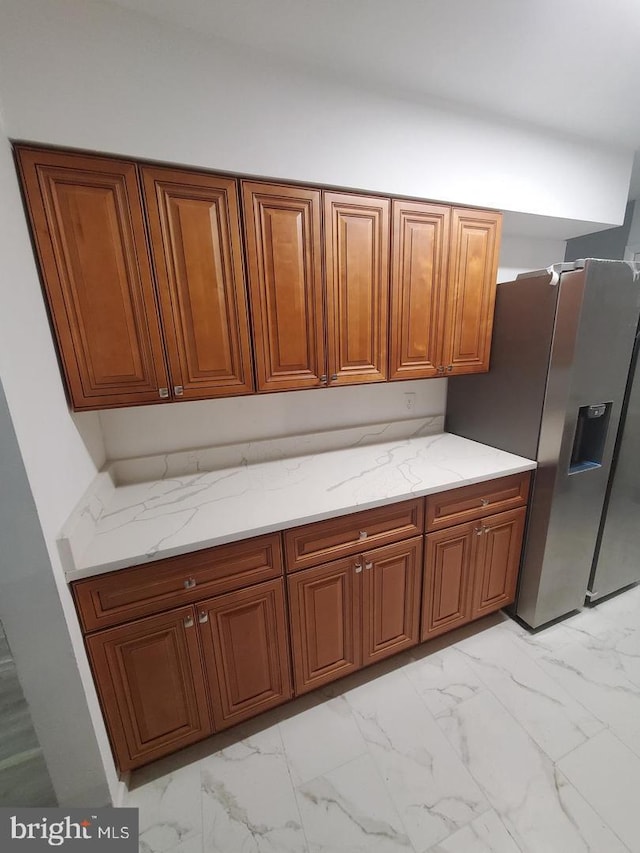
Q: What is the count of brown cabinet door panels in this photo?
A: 12